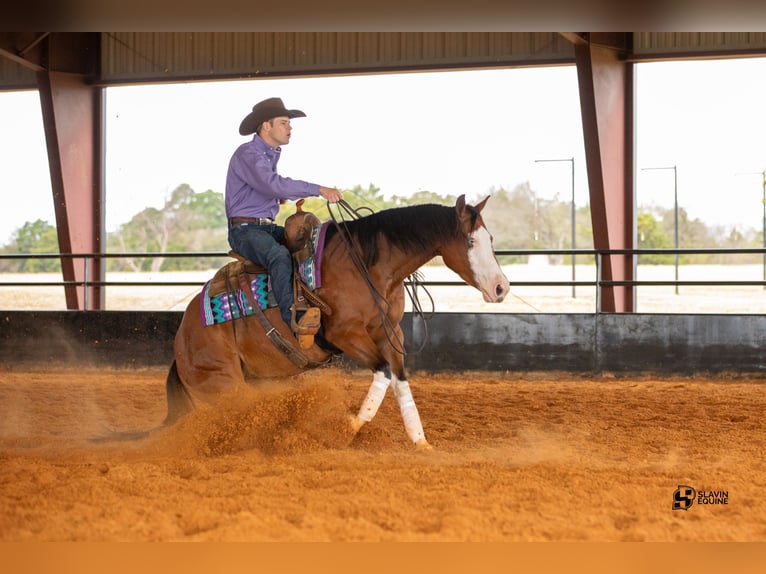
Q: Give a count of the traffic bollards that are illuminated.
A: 0